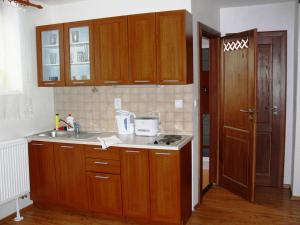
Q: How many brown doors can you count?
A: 2